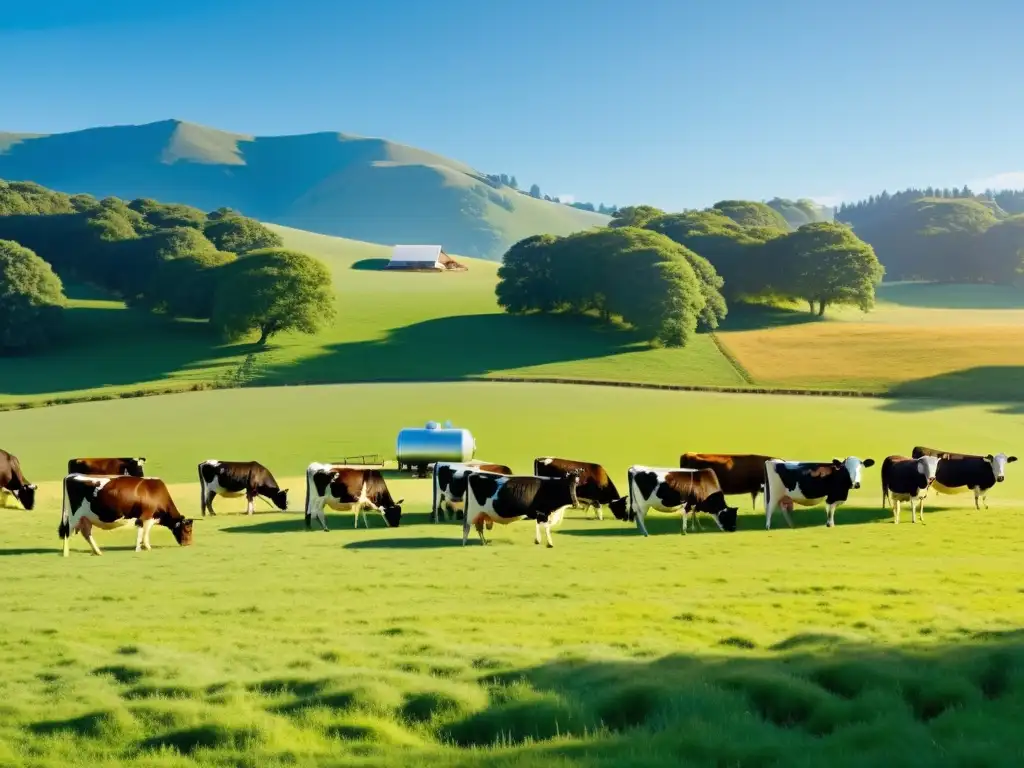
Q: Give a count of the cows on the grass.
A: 13